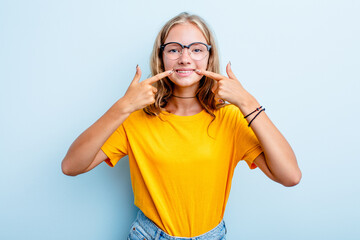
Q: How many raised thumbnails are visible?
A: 2